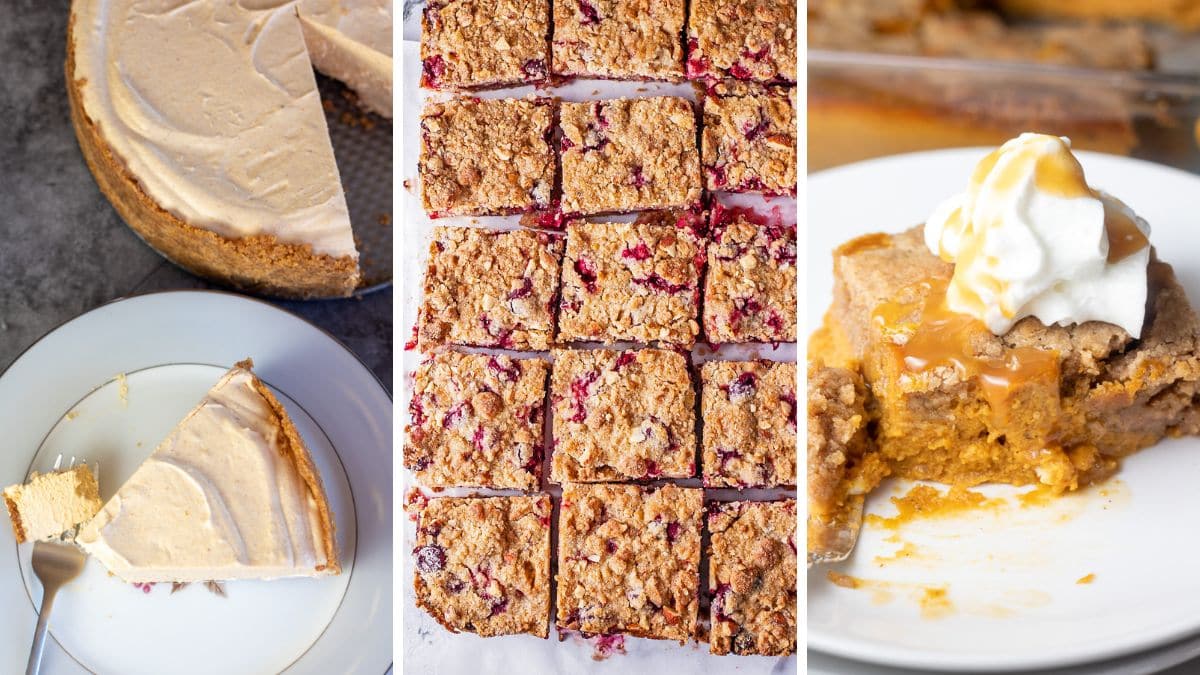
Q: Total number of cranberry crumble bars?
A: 15